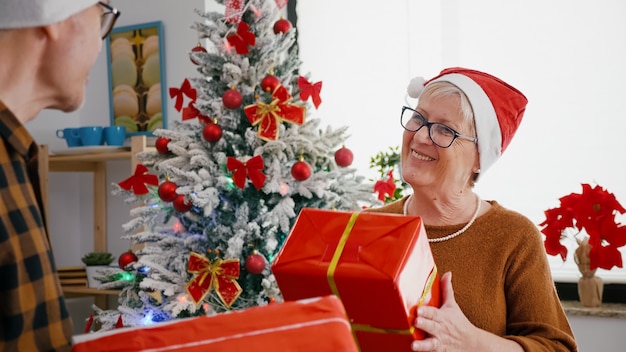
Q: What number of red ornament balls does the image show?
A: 12